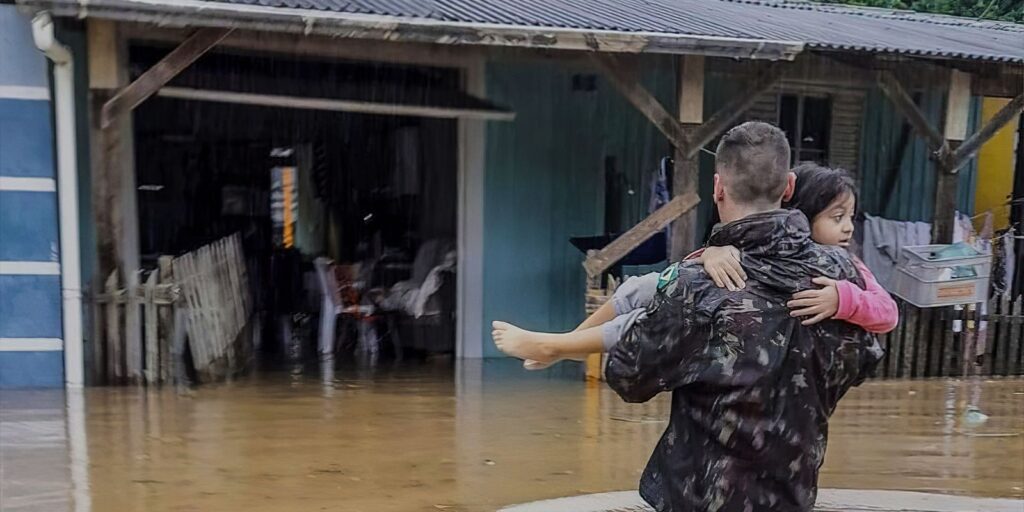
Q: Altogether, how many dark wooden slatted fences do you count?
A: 1